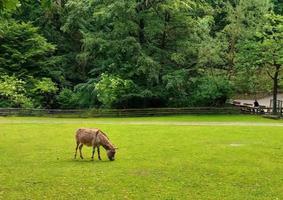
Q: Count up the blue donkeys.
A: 0